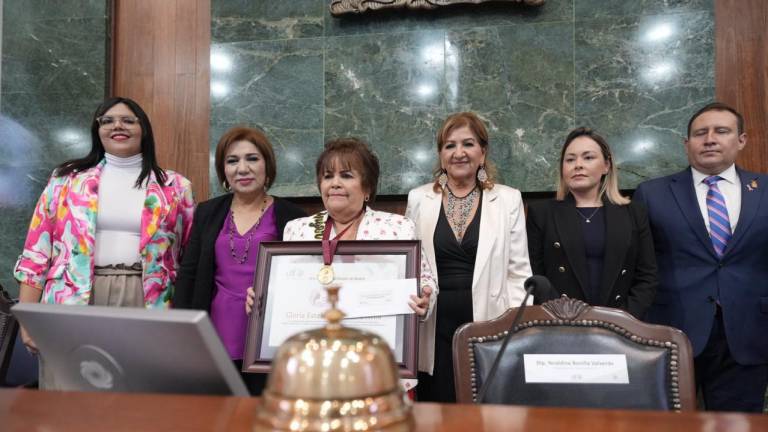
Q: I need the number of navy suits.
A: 1